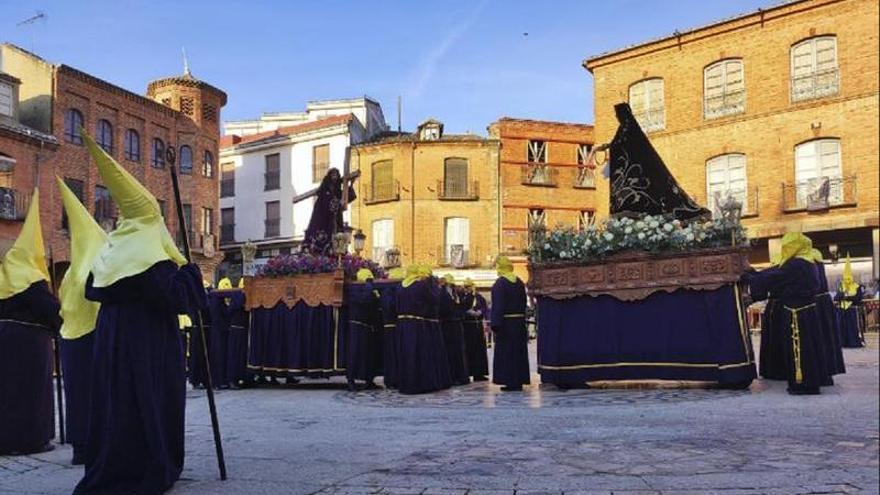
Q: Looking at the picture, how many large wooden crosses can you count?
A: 1